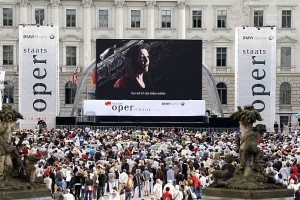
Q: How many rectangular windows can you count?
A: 14